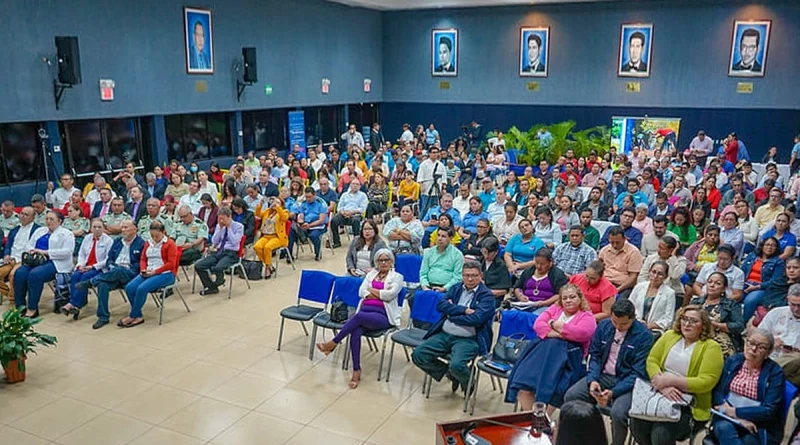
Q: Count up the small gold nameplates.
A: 5